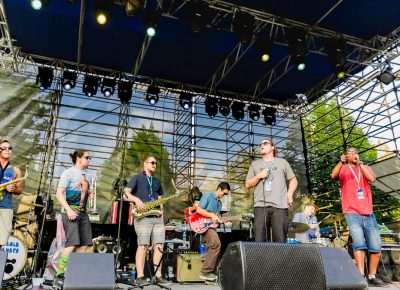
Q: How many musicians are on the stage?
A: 7